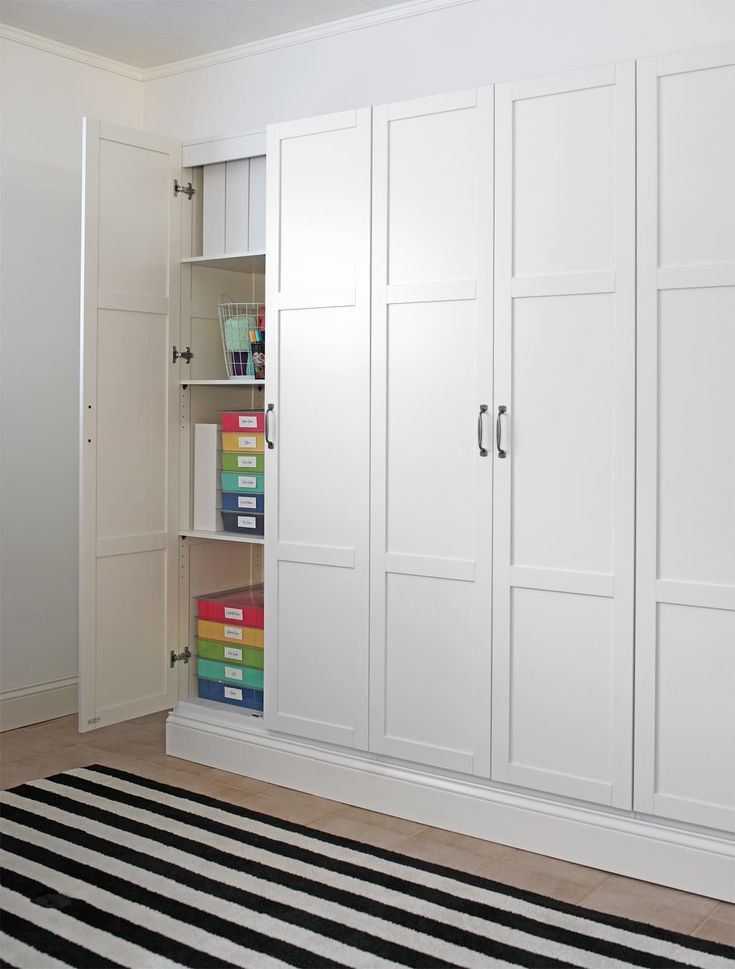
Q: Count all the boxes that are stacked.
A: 11